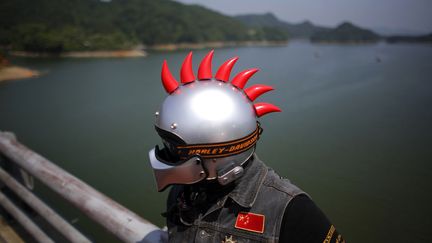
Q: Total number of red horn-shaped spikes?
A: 7